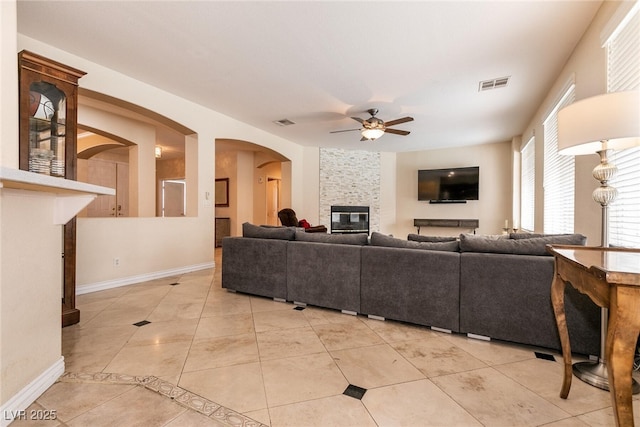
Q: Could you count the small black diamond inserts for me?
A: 5